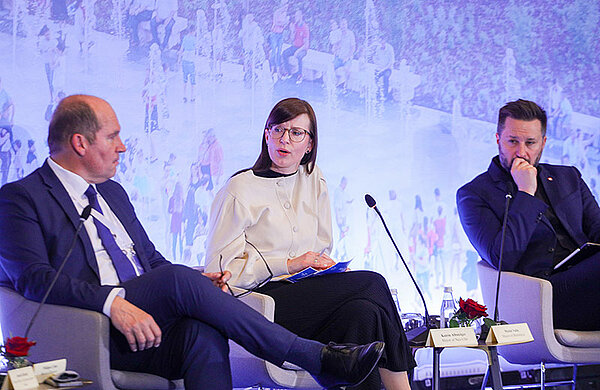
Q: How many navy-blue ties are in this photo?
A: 1